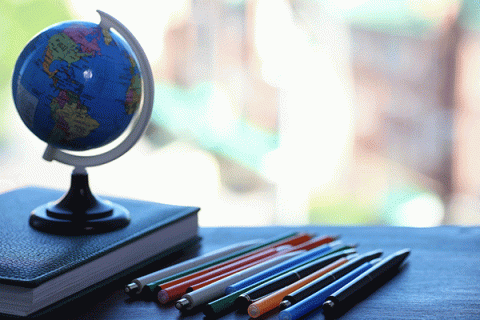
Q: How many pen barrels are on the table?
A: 13